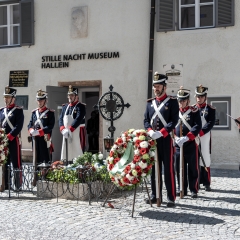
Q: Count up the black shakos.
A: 6